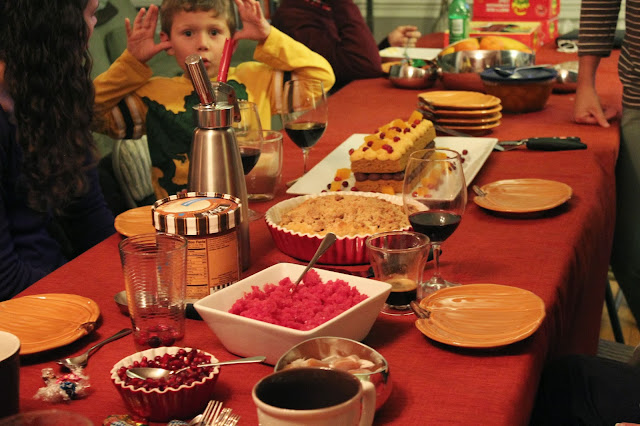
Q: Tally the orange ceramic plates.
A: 8